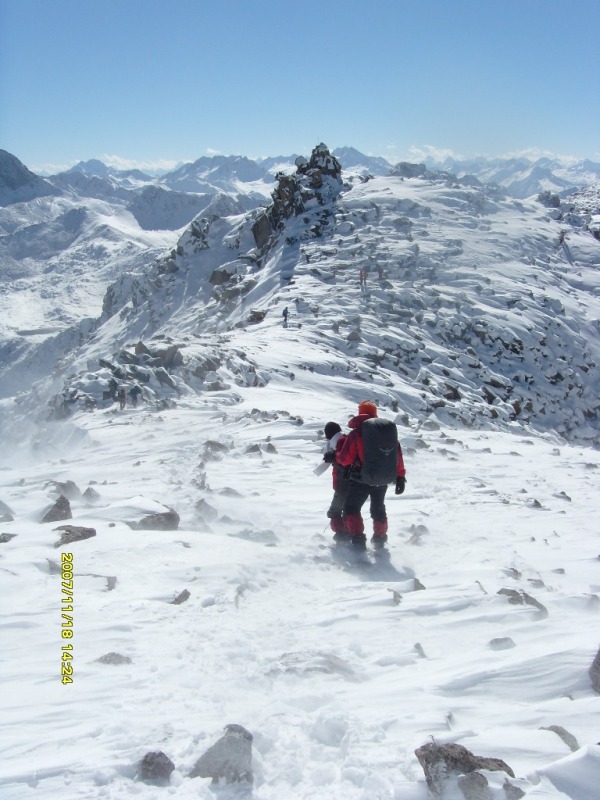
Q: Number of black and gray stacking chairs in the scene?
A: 0